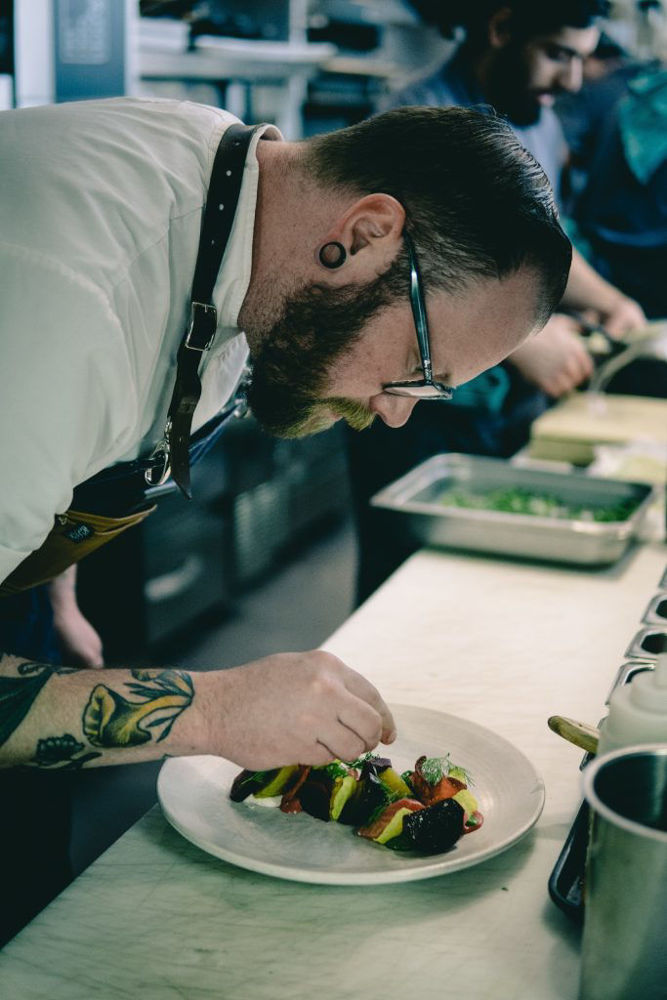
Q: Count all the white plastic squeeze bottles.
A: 1